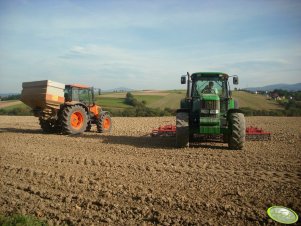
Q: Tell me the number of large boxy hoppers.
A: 1